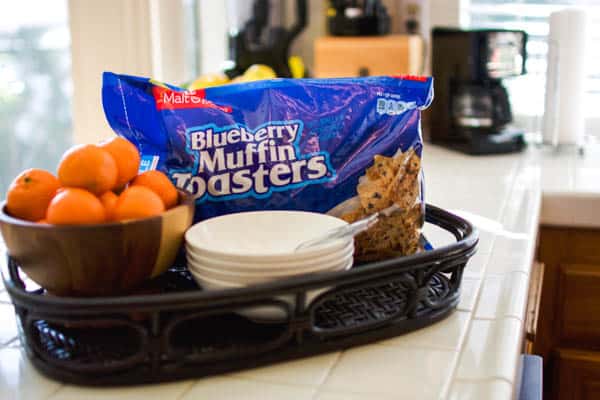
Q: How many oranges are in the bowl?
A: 7